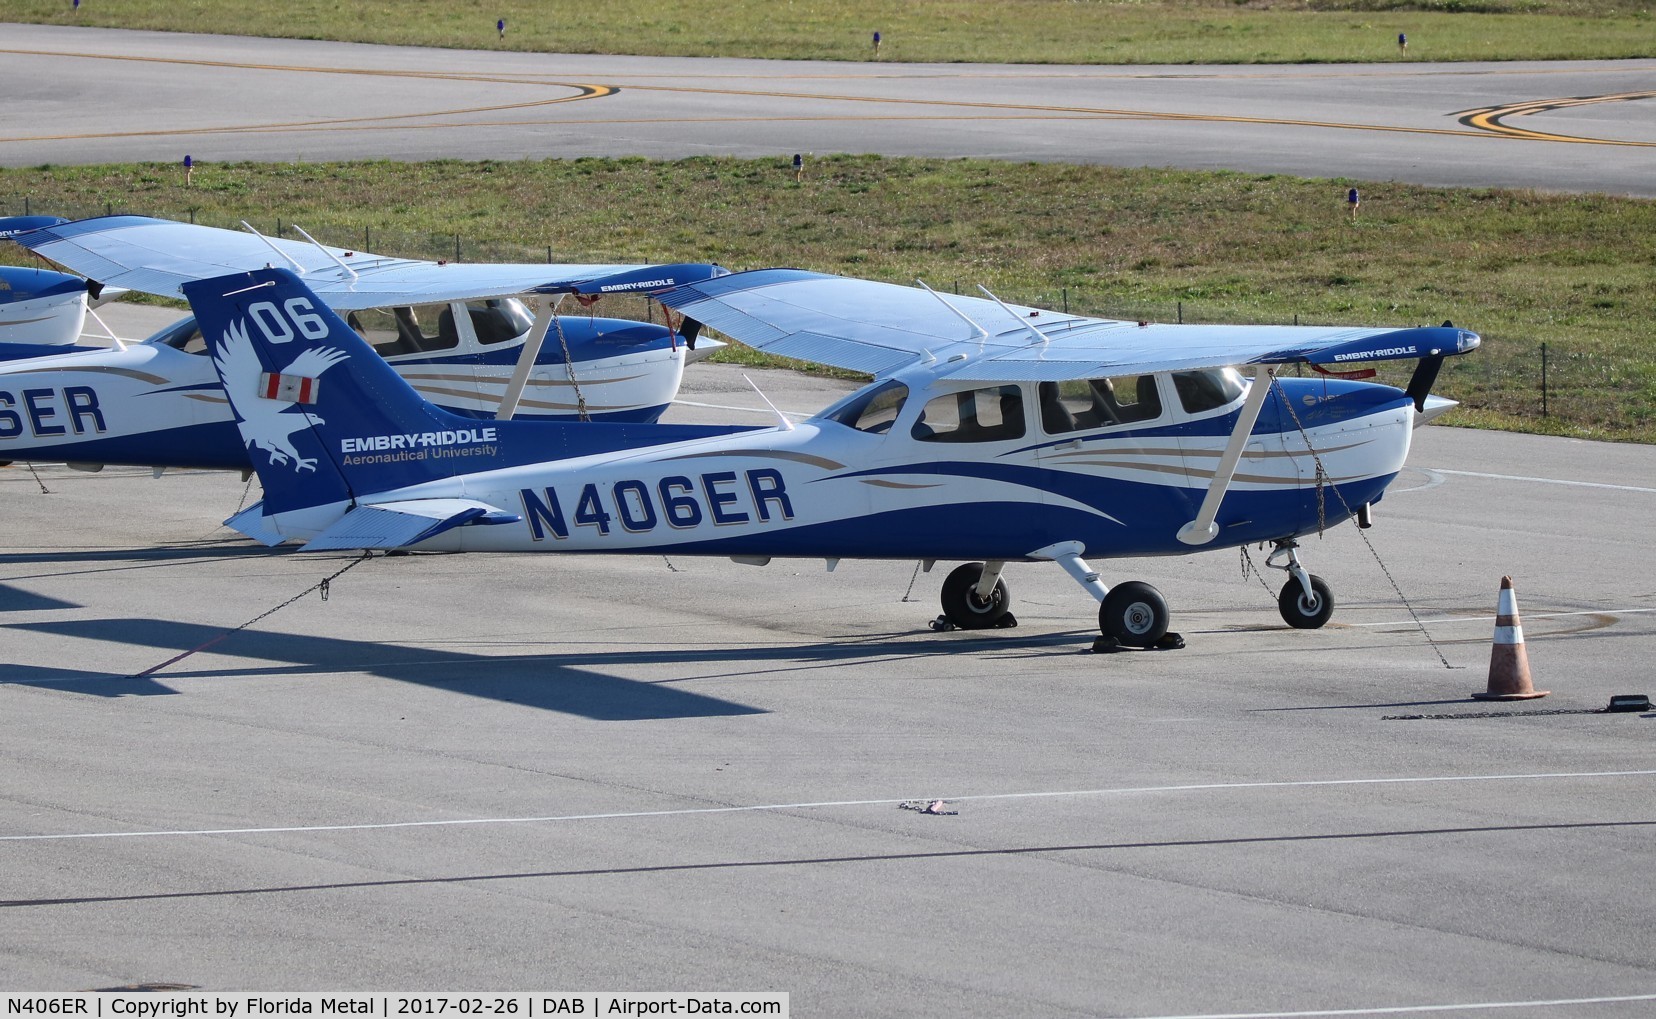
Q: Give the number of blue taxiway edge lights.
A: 7